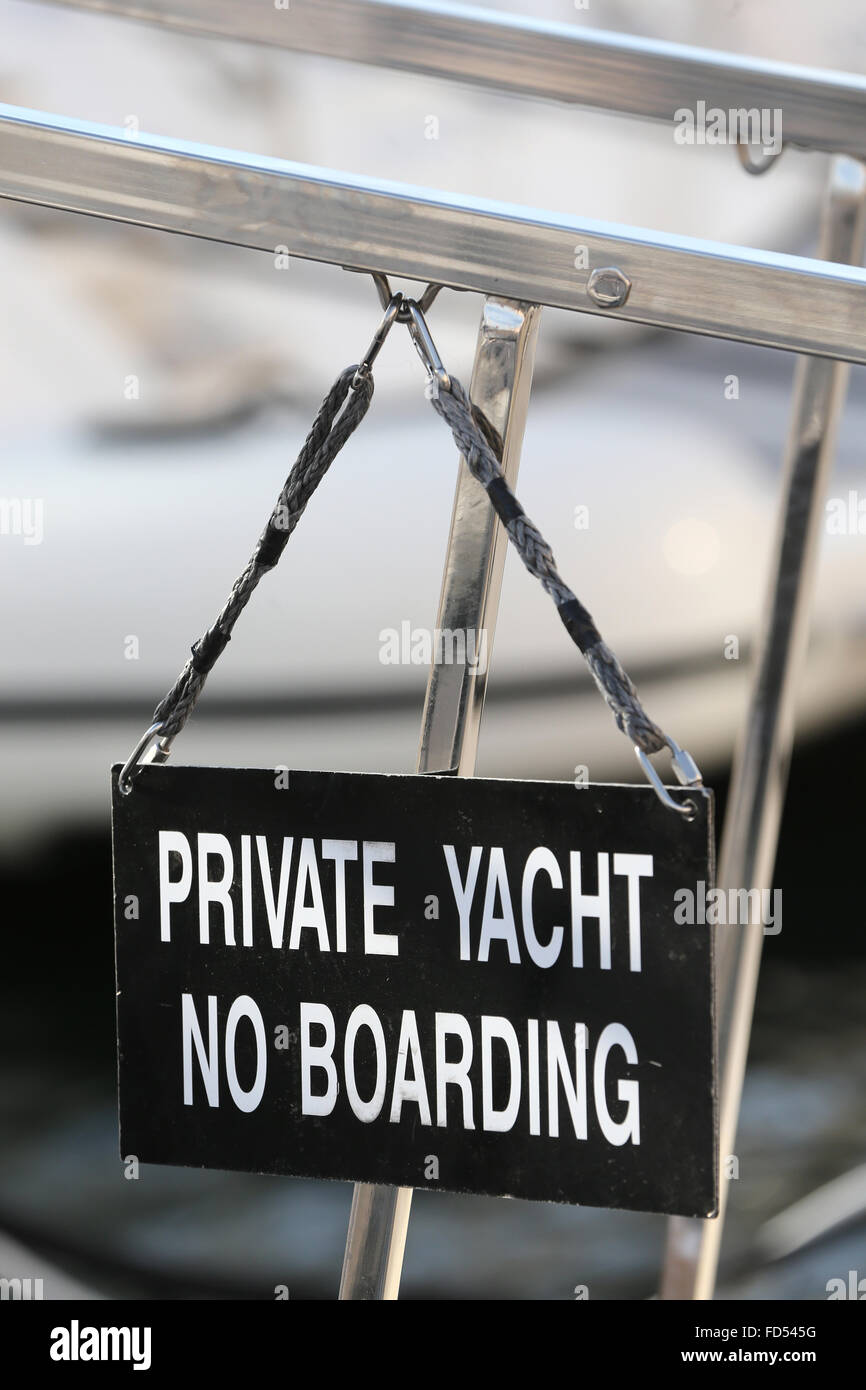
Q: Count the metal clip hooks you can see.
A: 4